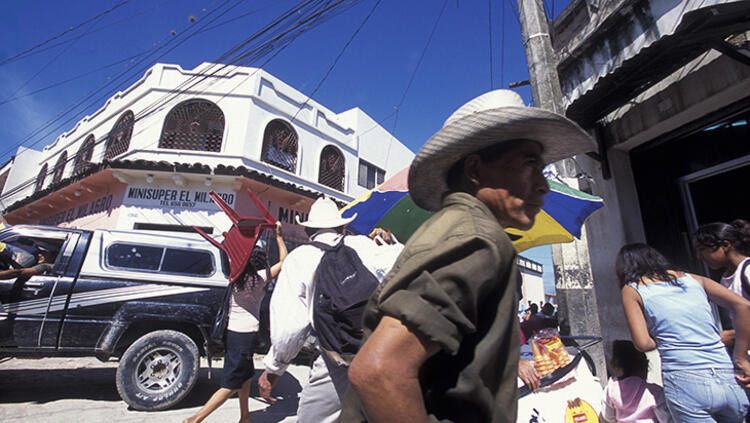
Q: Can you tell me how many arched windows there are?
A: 7